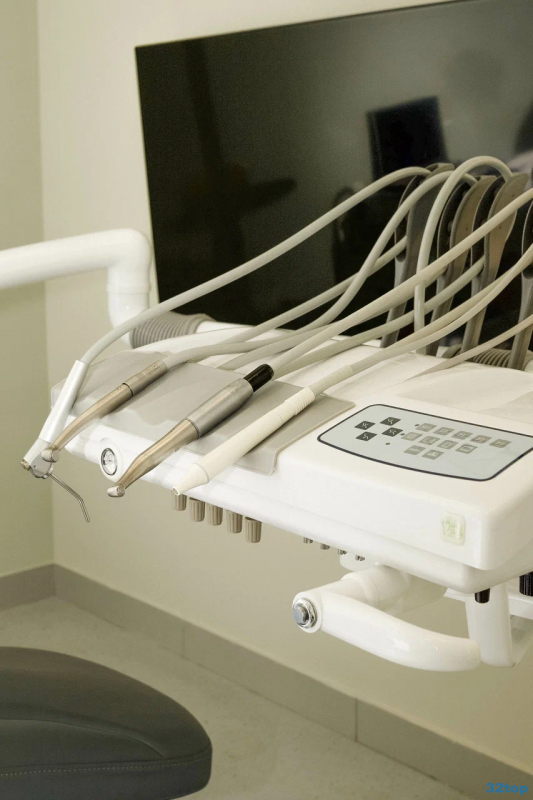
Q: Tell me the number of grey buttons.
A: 11